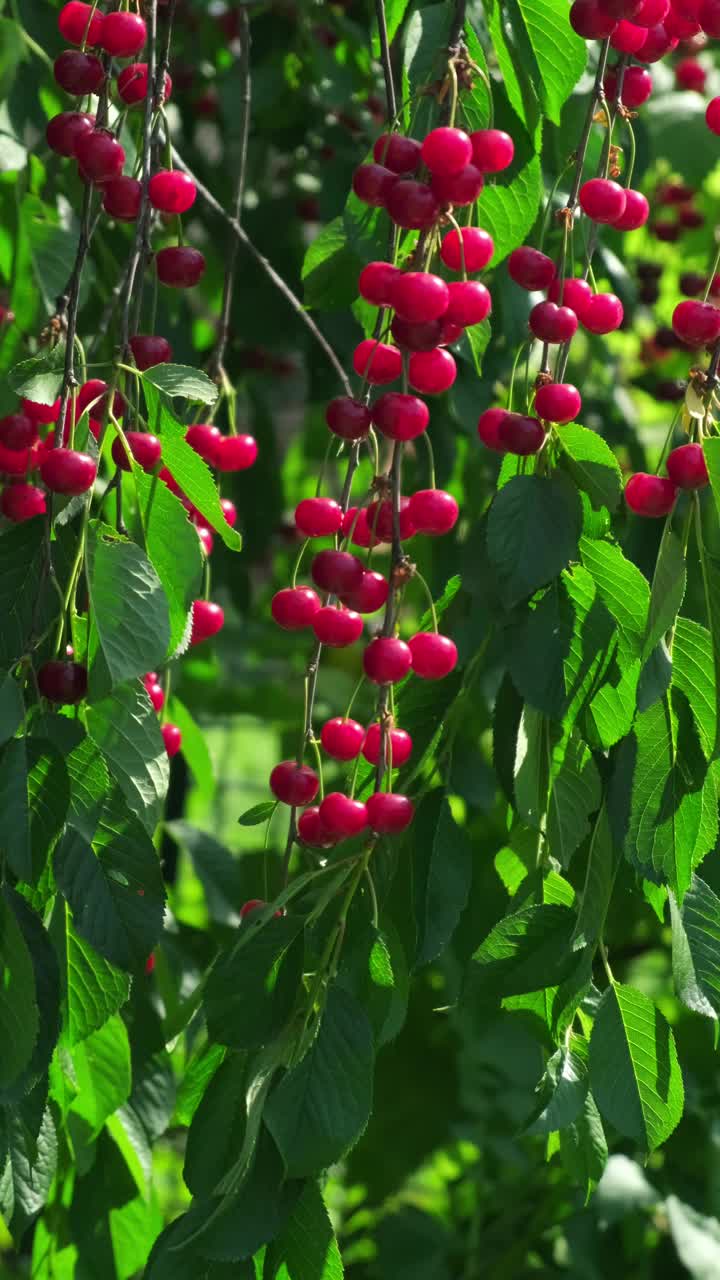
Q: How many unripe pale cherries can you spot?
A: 0